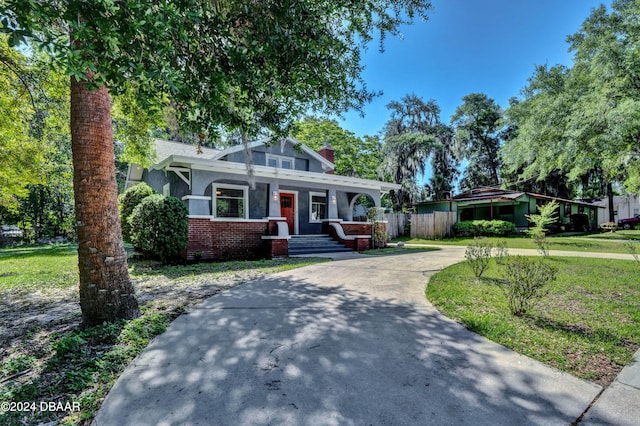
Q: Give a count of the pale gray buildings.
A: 1